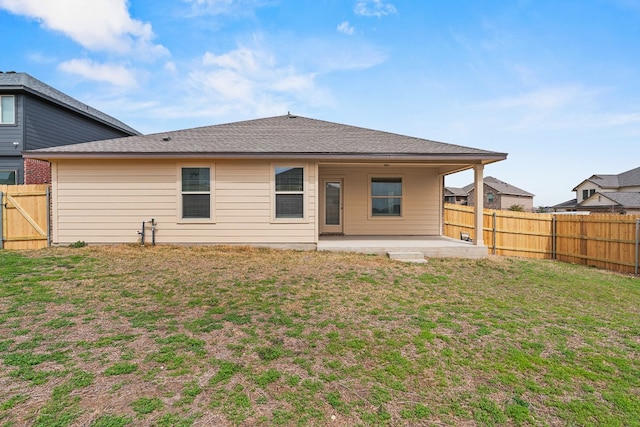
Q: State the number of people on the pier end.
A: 0